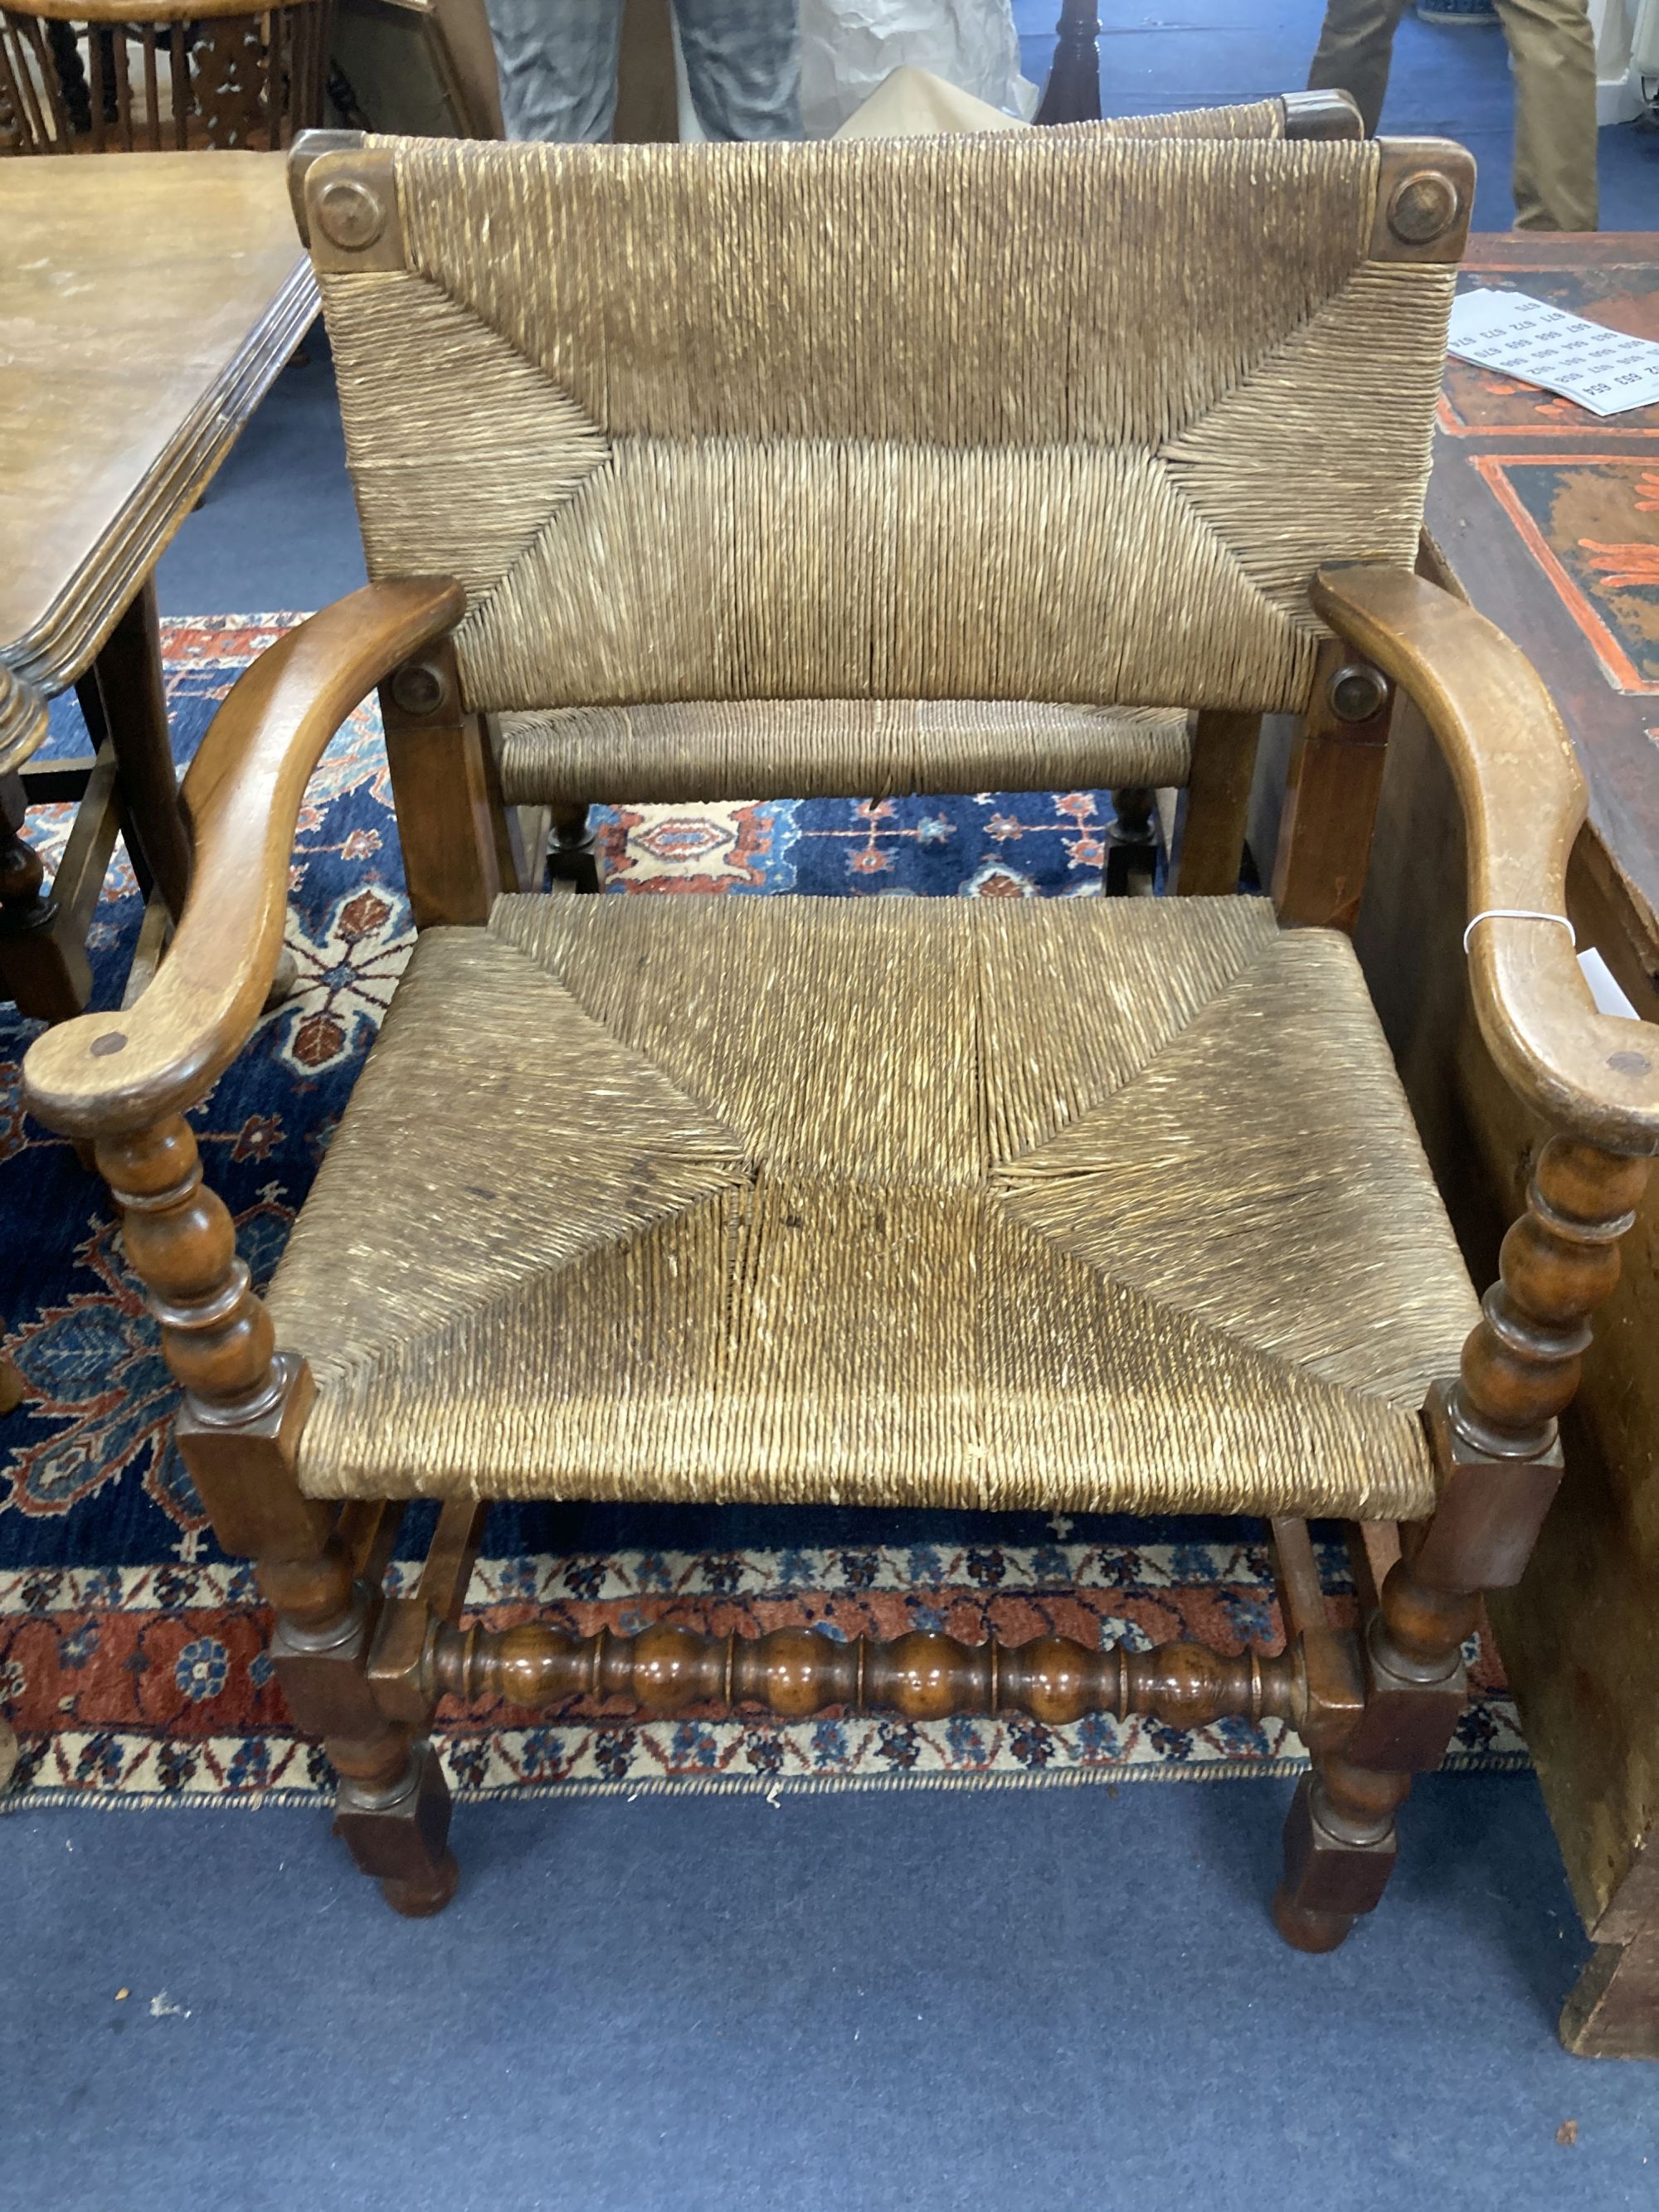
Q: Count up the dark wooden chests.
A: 1